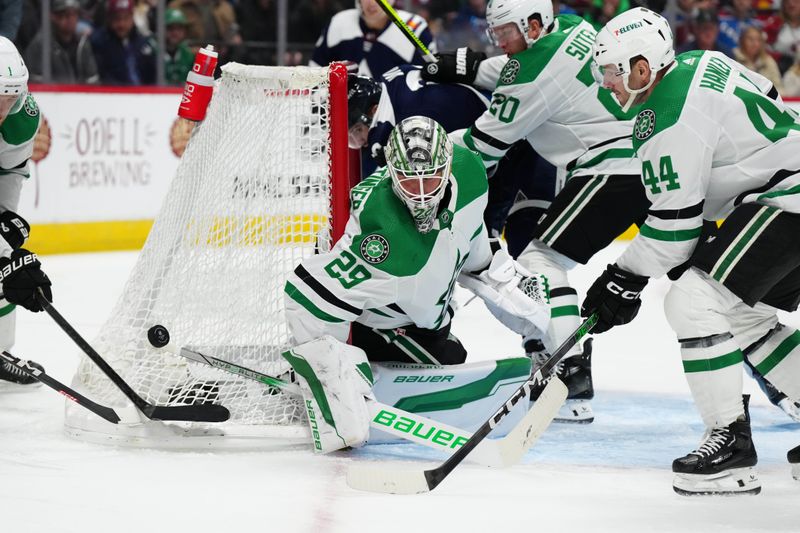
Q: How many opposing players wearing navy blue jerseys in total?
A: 2